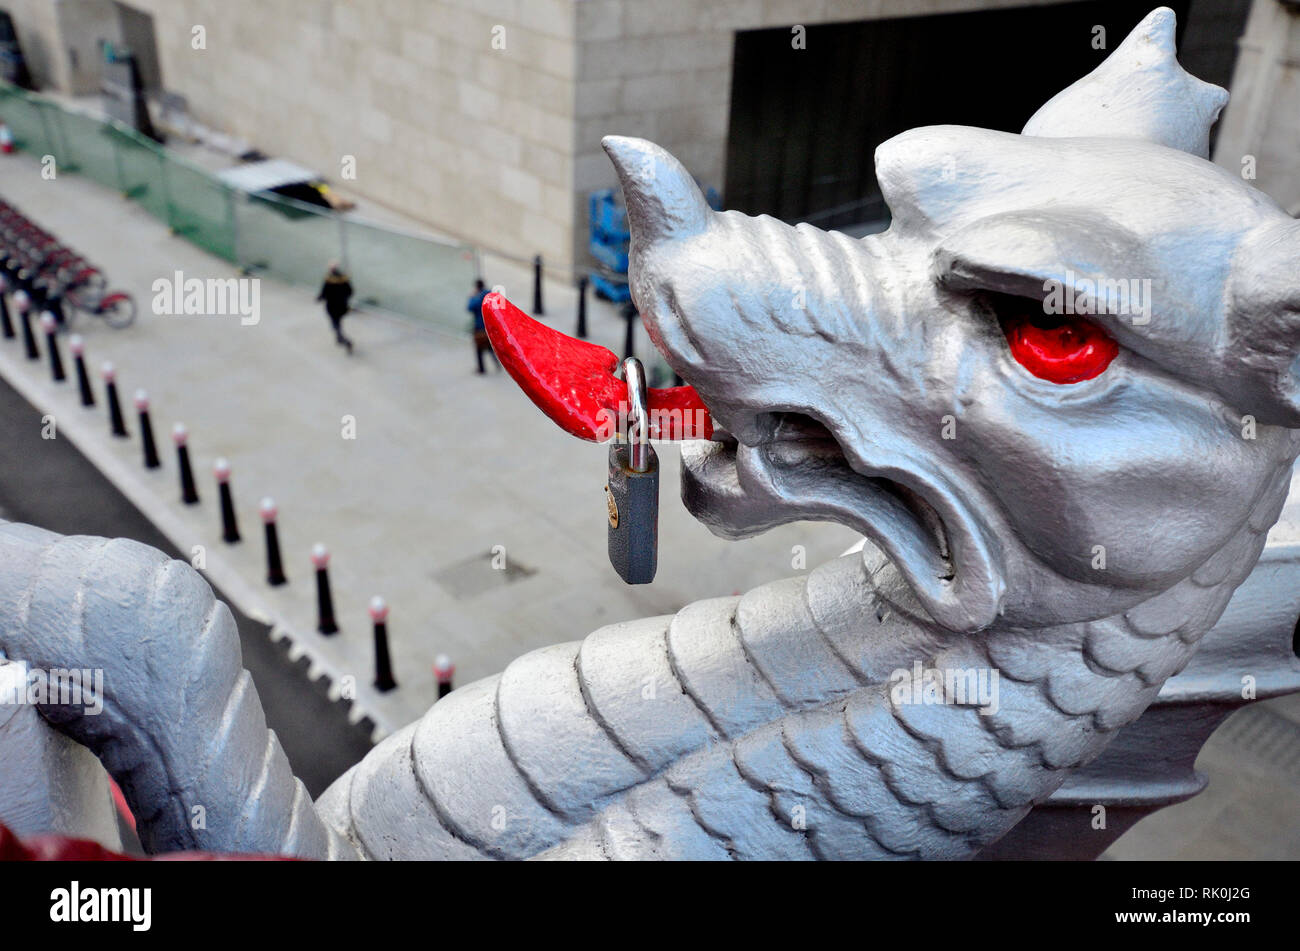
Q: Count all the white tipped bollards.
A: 12